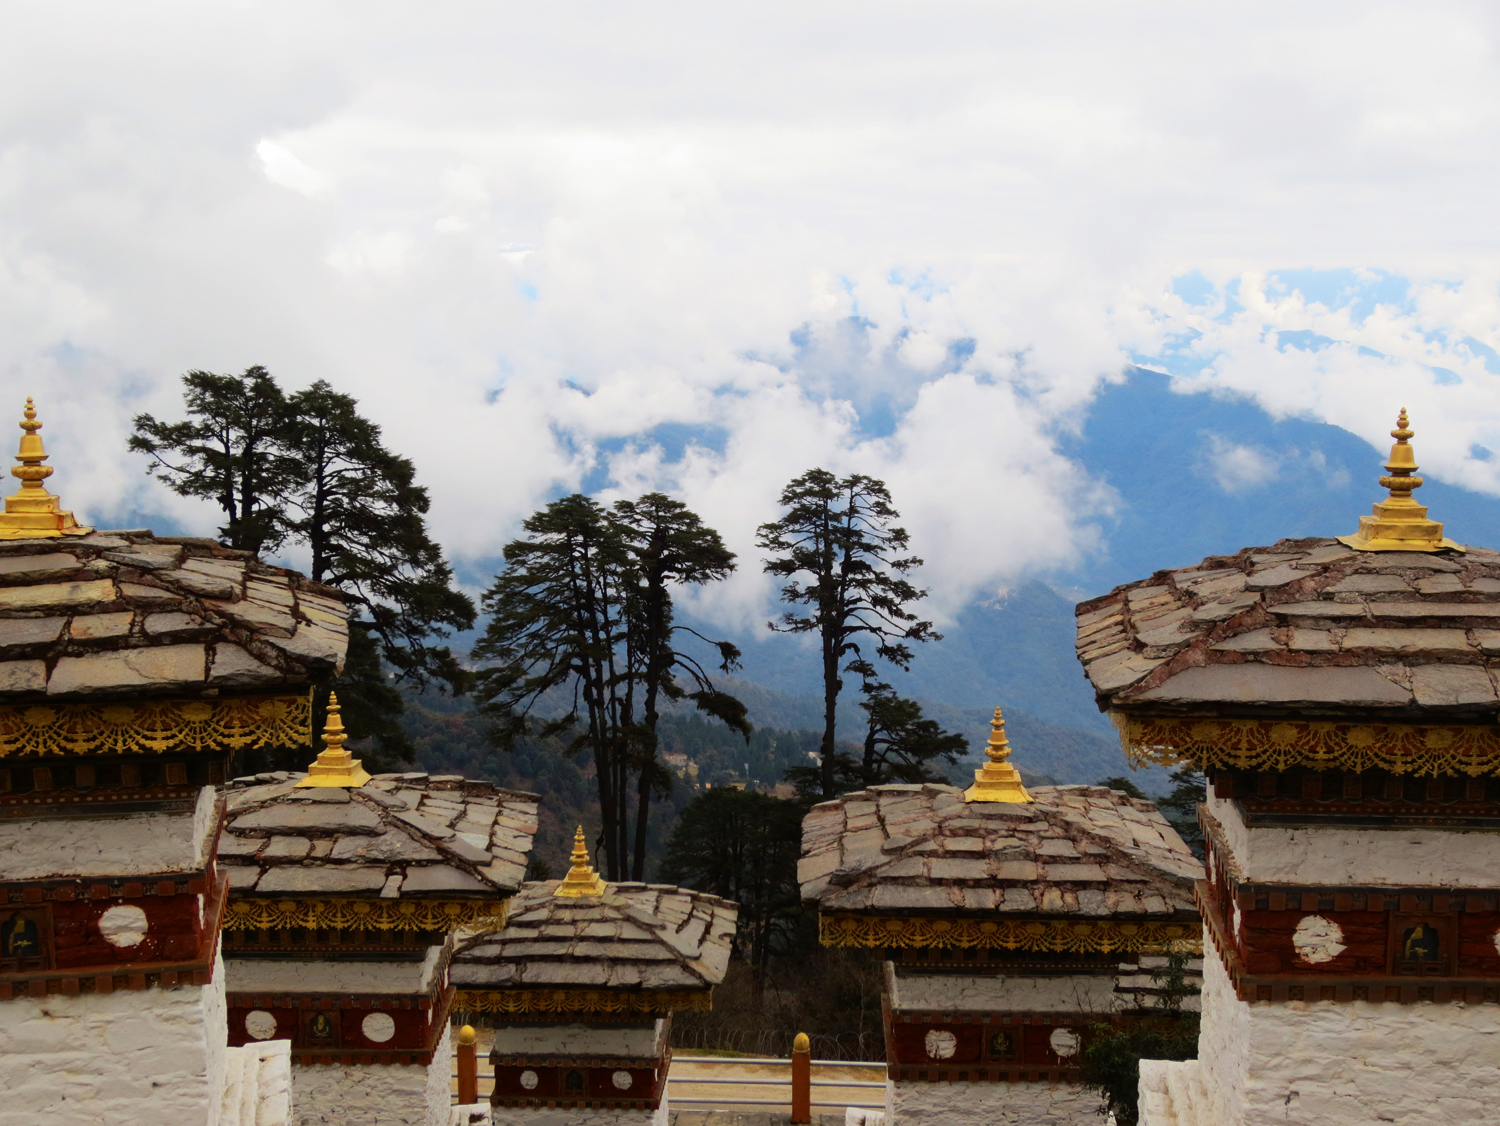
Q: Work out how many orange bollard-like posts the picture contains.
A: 2